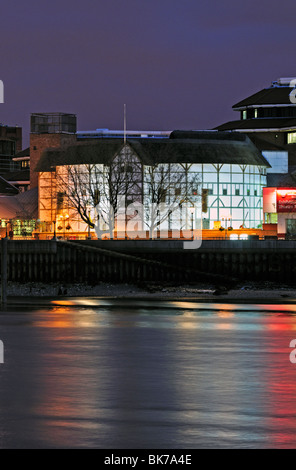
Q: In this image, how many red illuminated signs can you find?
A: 1